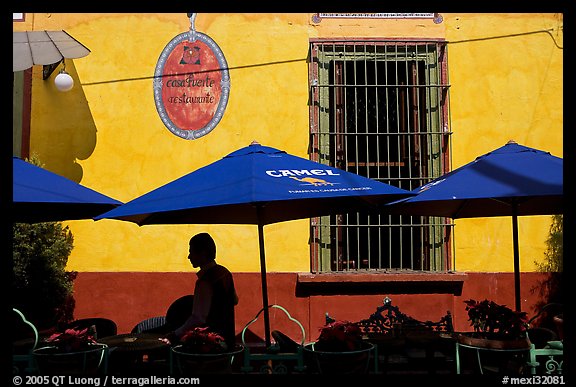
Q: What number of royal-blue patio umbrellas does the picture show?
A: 3